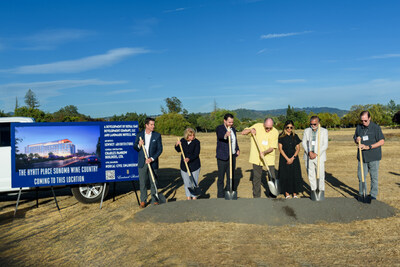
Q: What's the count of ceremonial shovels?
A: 6